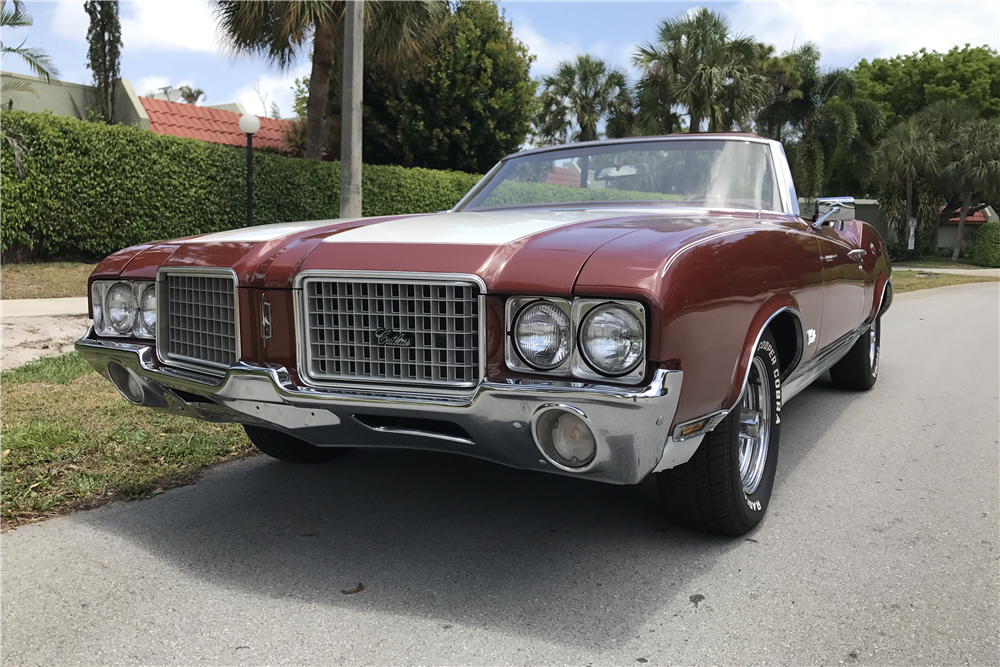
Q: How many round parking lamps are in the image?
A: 2